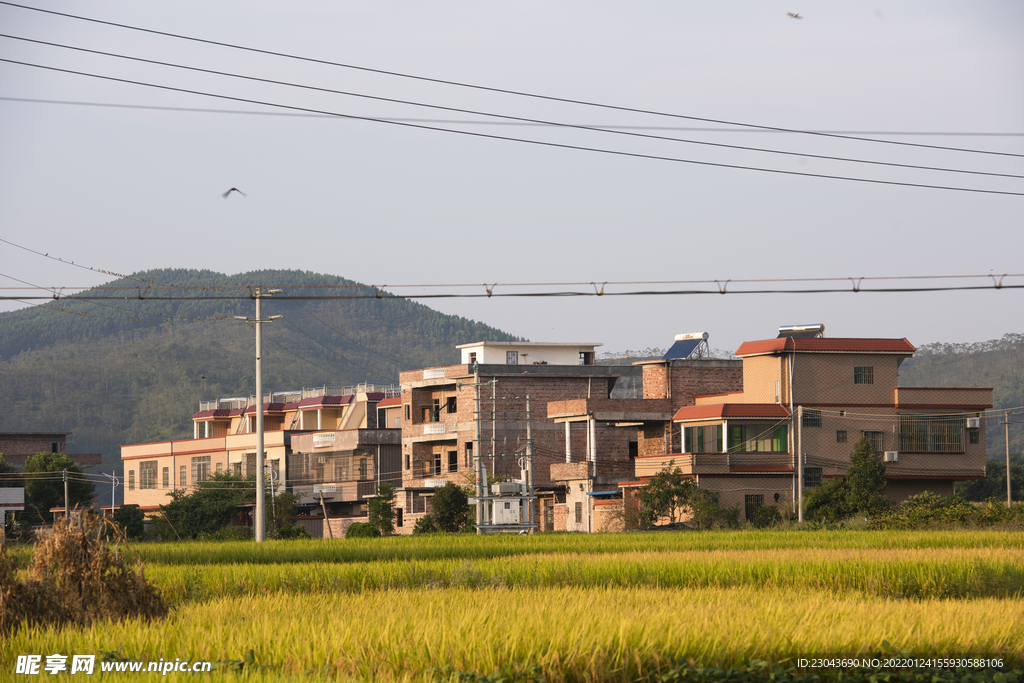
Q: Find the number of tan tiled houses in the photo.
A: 1